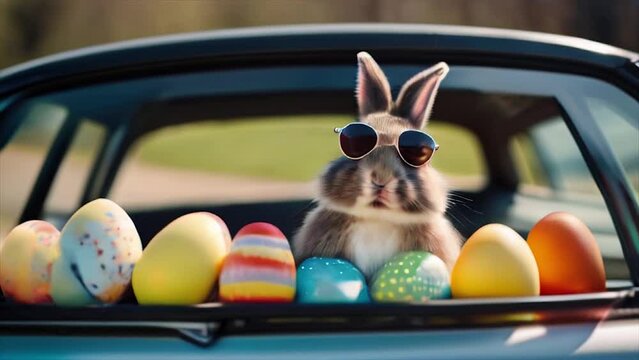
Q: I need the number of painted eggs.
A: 8